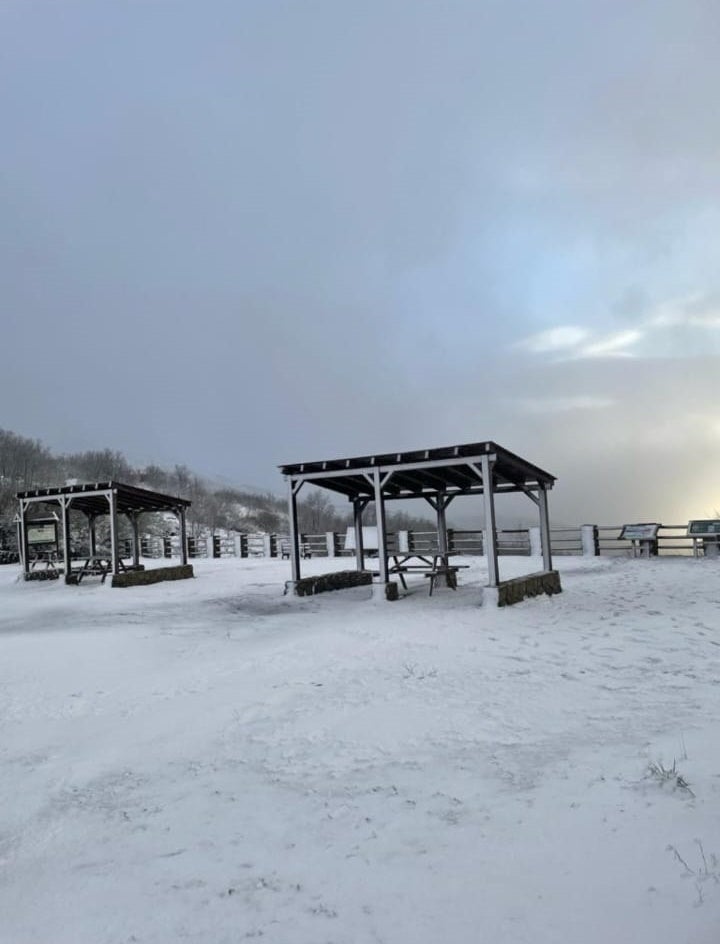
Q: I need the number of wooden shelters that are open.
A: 2